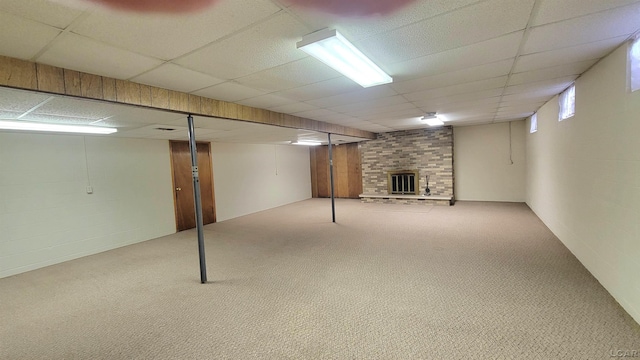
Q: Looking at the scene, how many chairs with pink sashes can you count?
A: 0